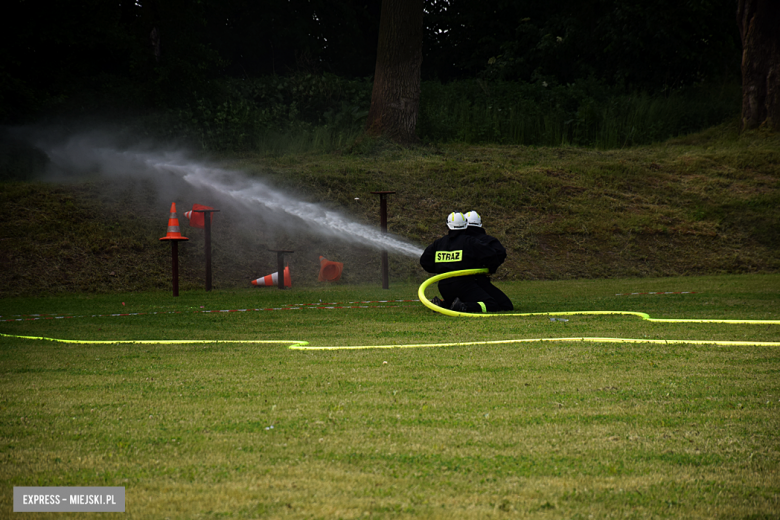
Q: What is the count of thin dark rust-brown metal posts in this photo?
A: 4